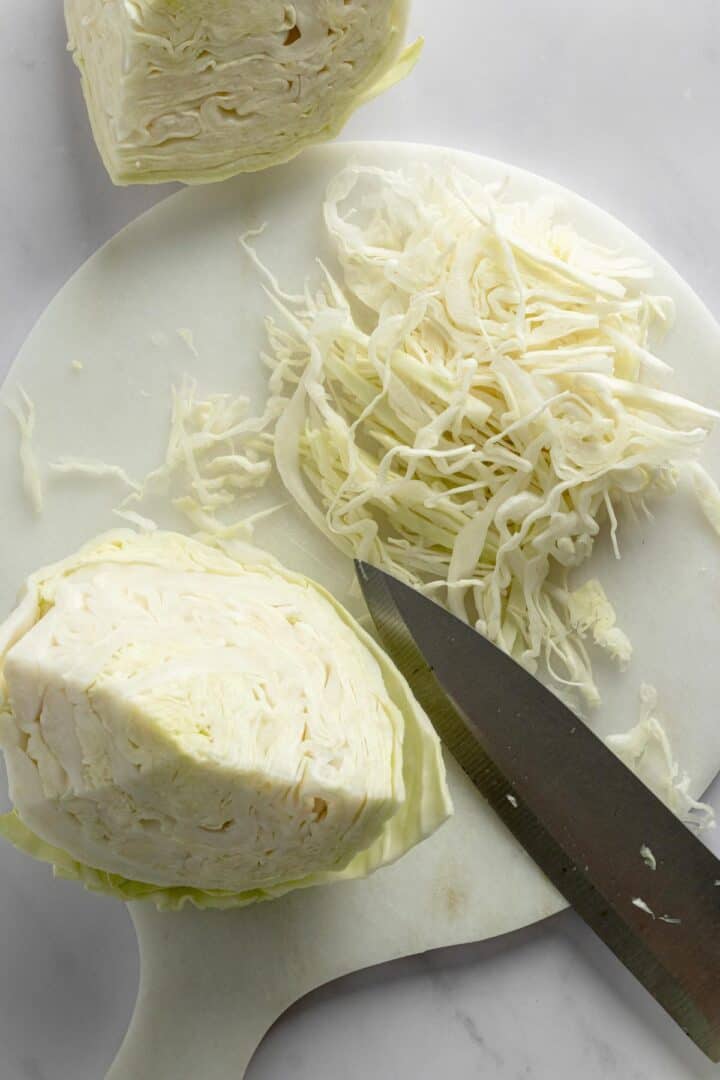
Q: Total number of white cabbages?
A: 2